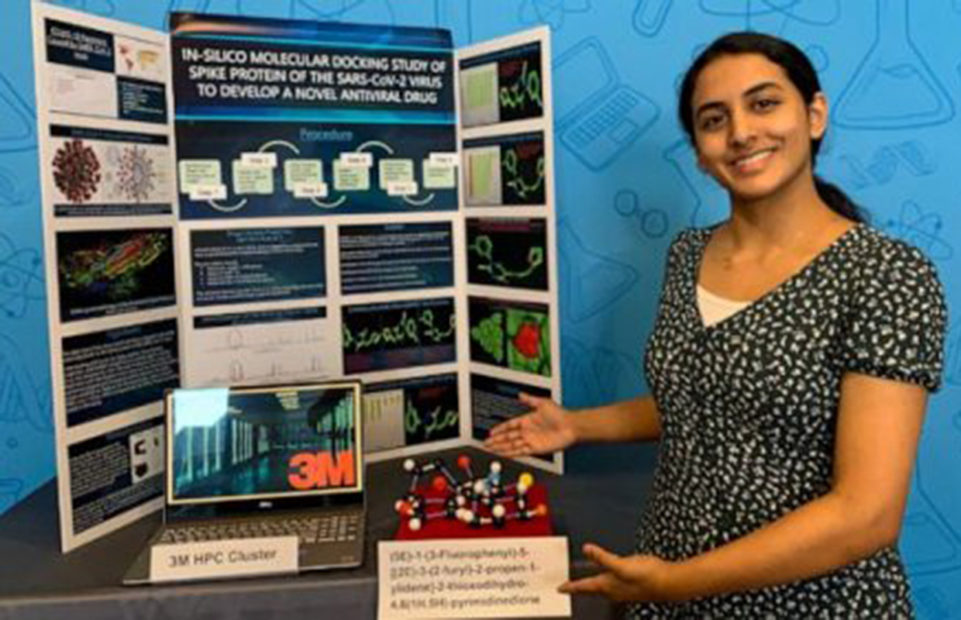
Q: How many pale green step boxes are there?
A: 6